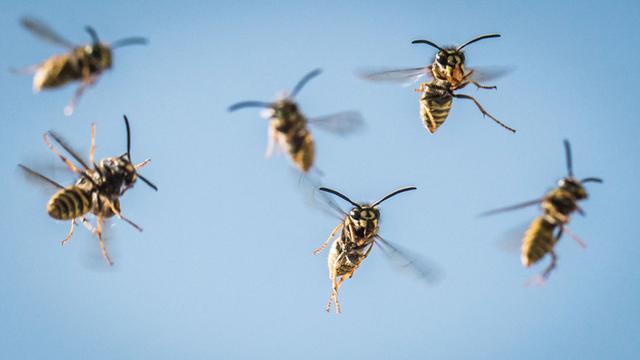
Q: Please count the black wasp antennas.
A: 12